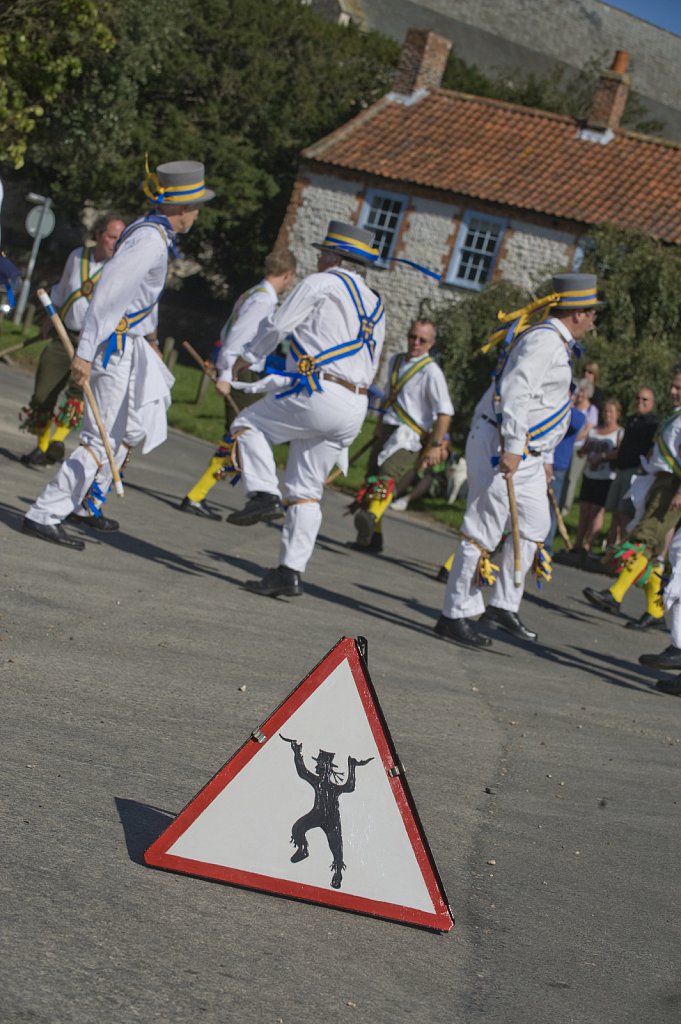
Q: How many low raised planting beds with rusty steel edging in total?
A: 0